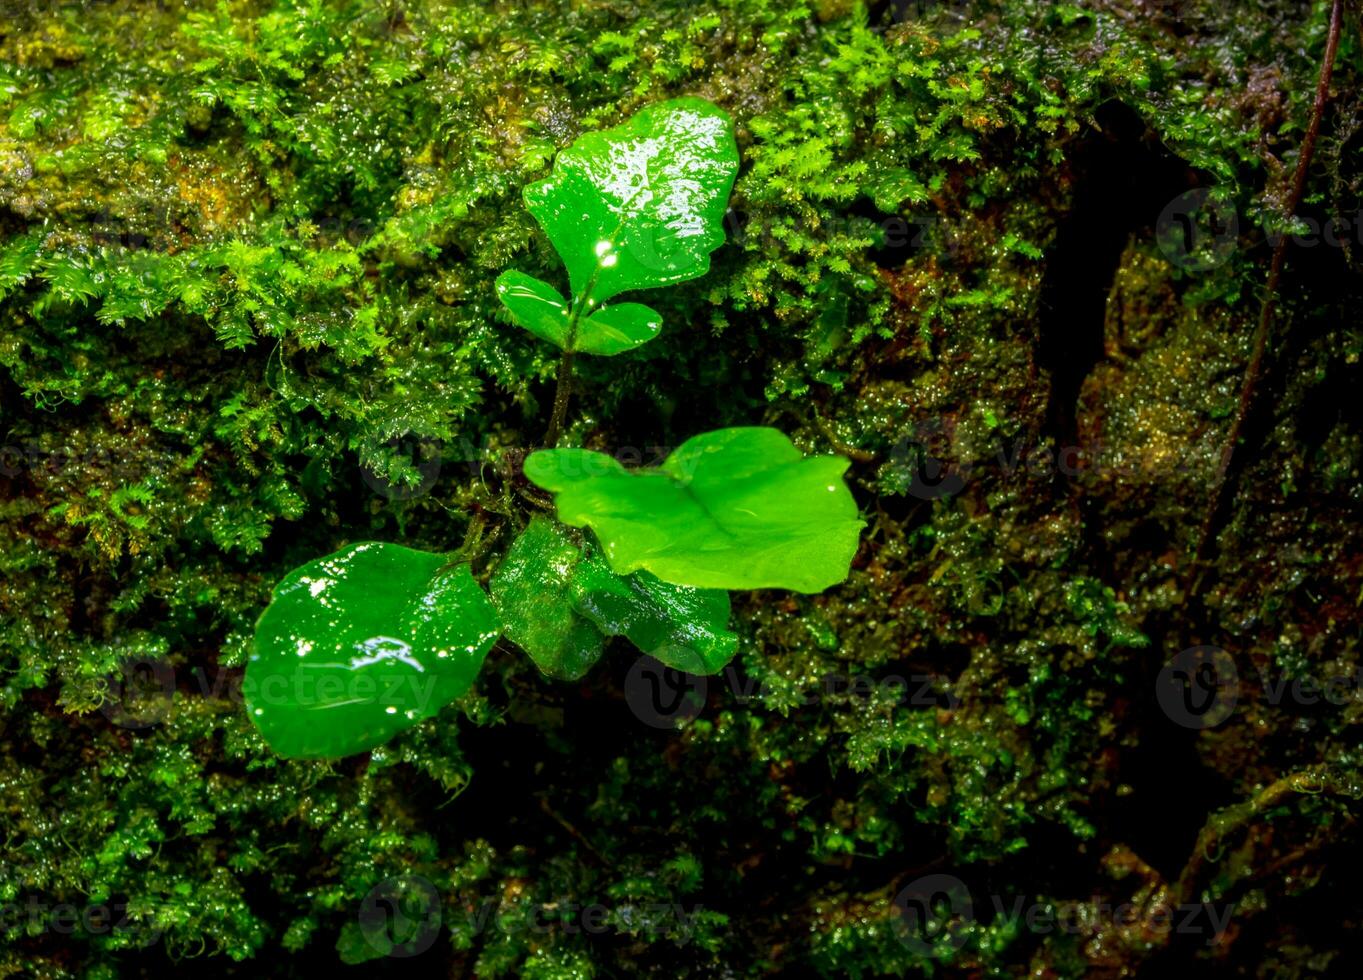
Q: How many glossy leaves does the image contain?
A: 7